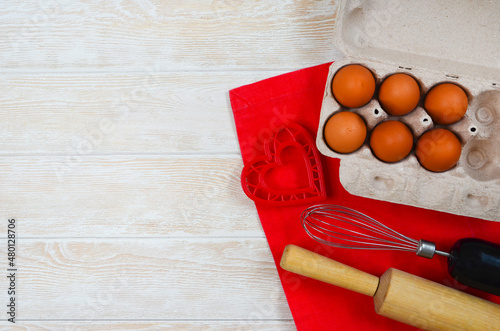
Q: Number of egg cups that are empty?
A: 2